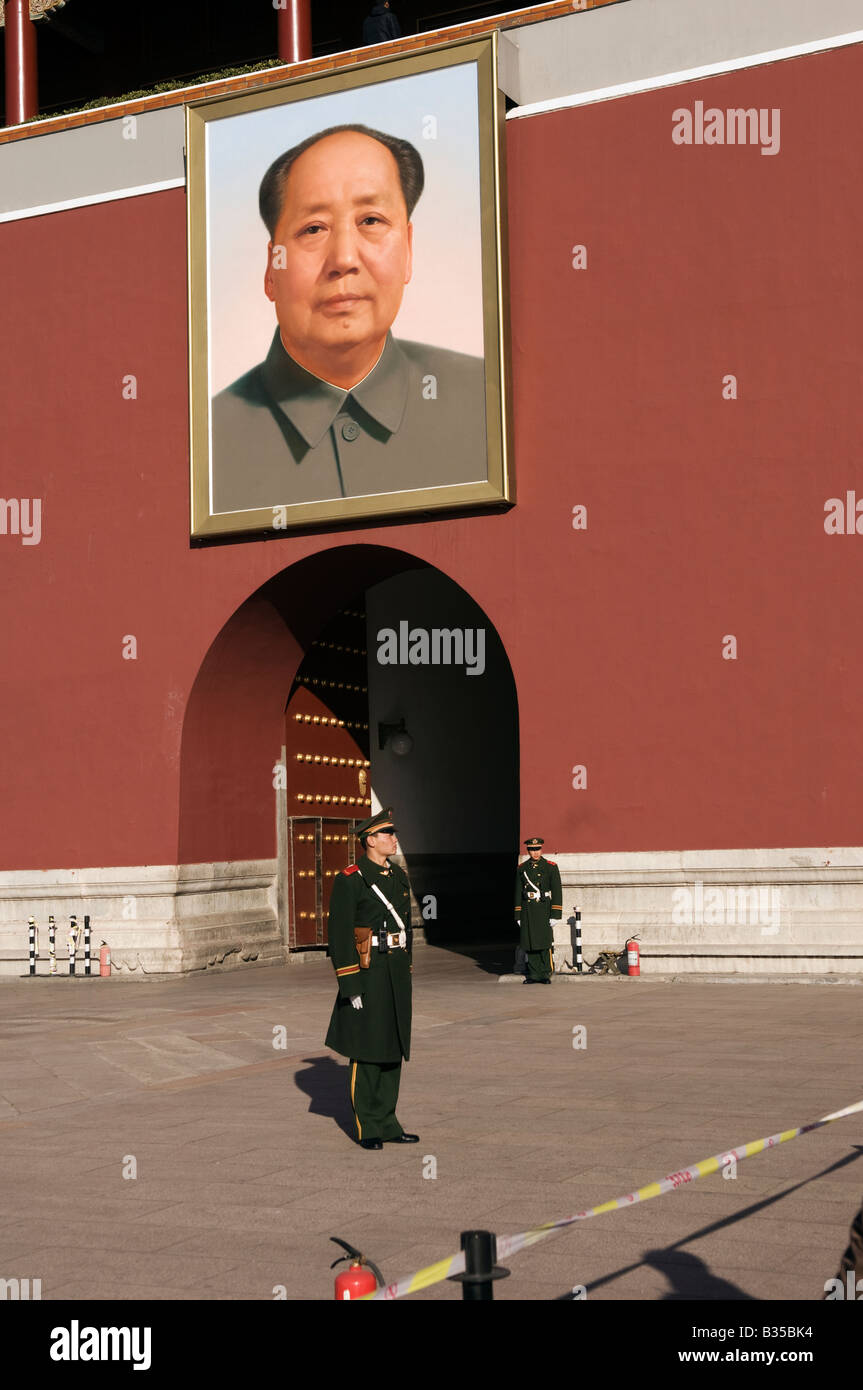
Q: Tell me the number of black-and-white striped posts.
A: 5